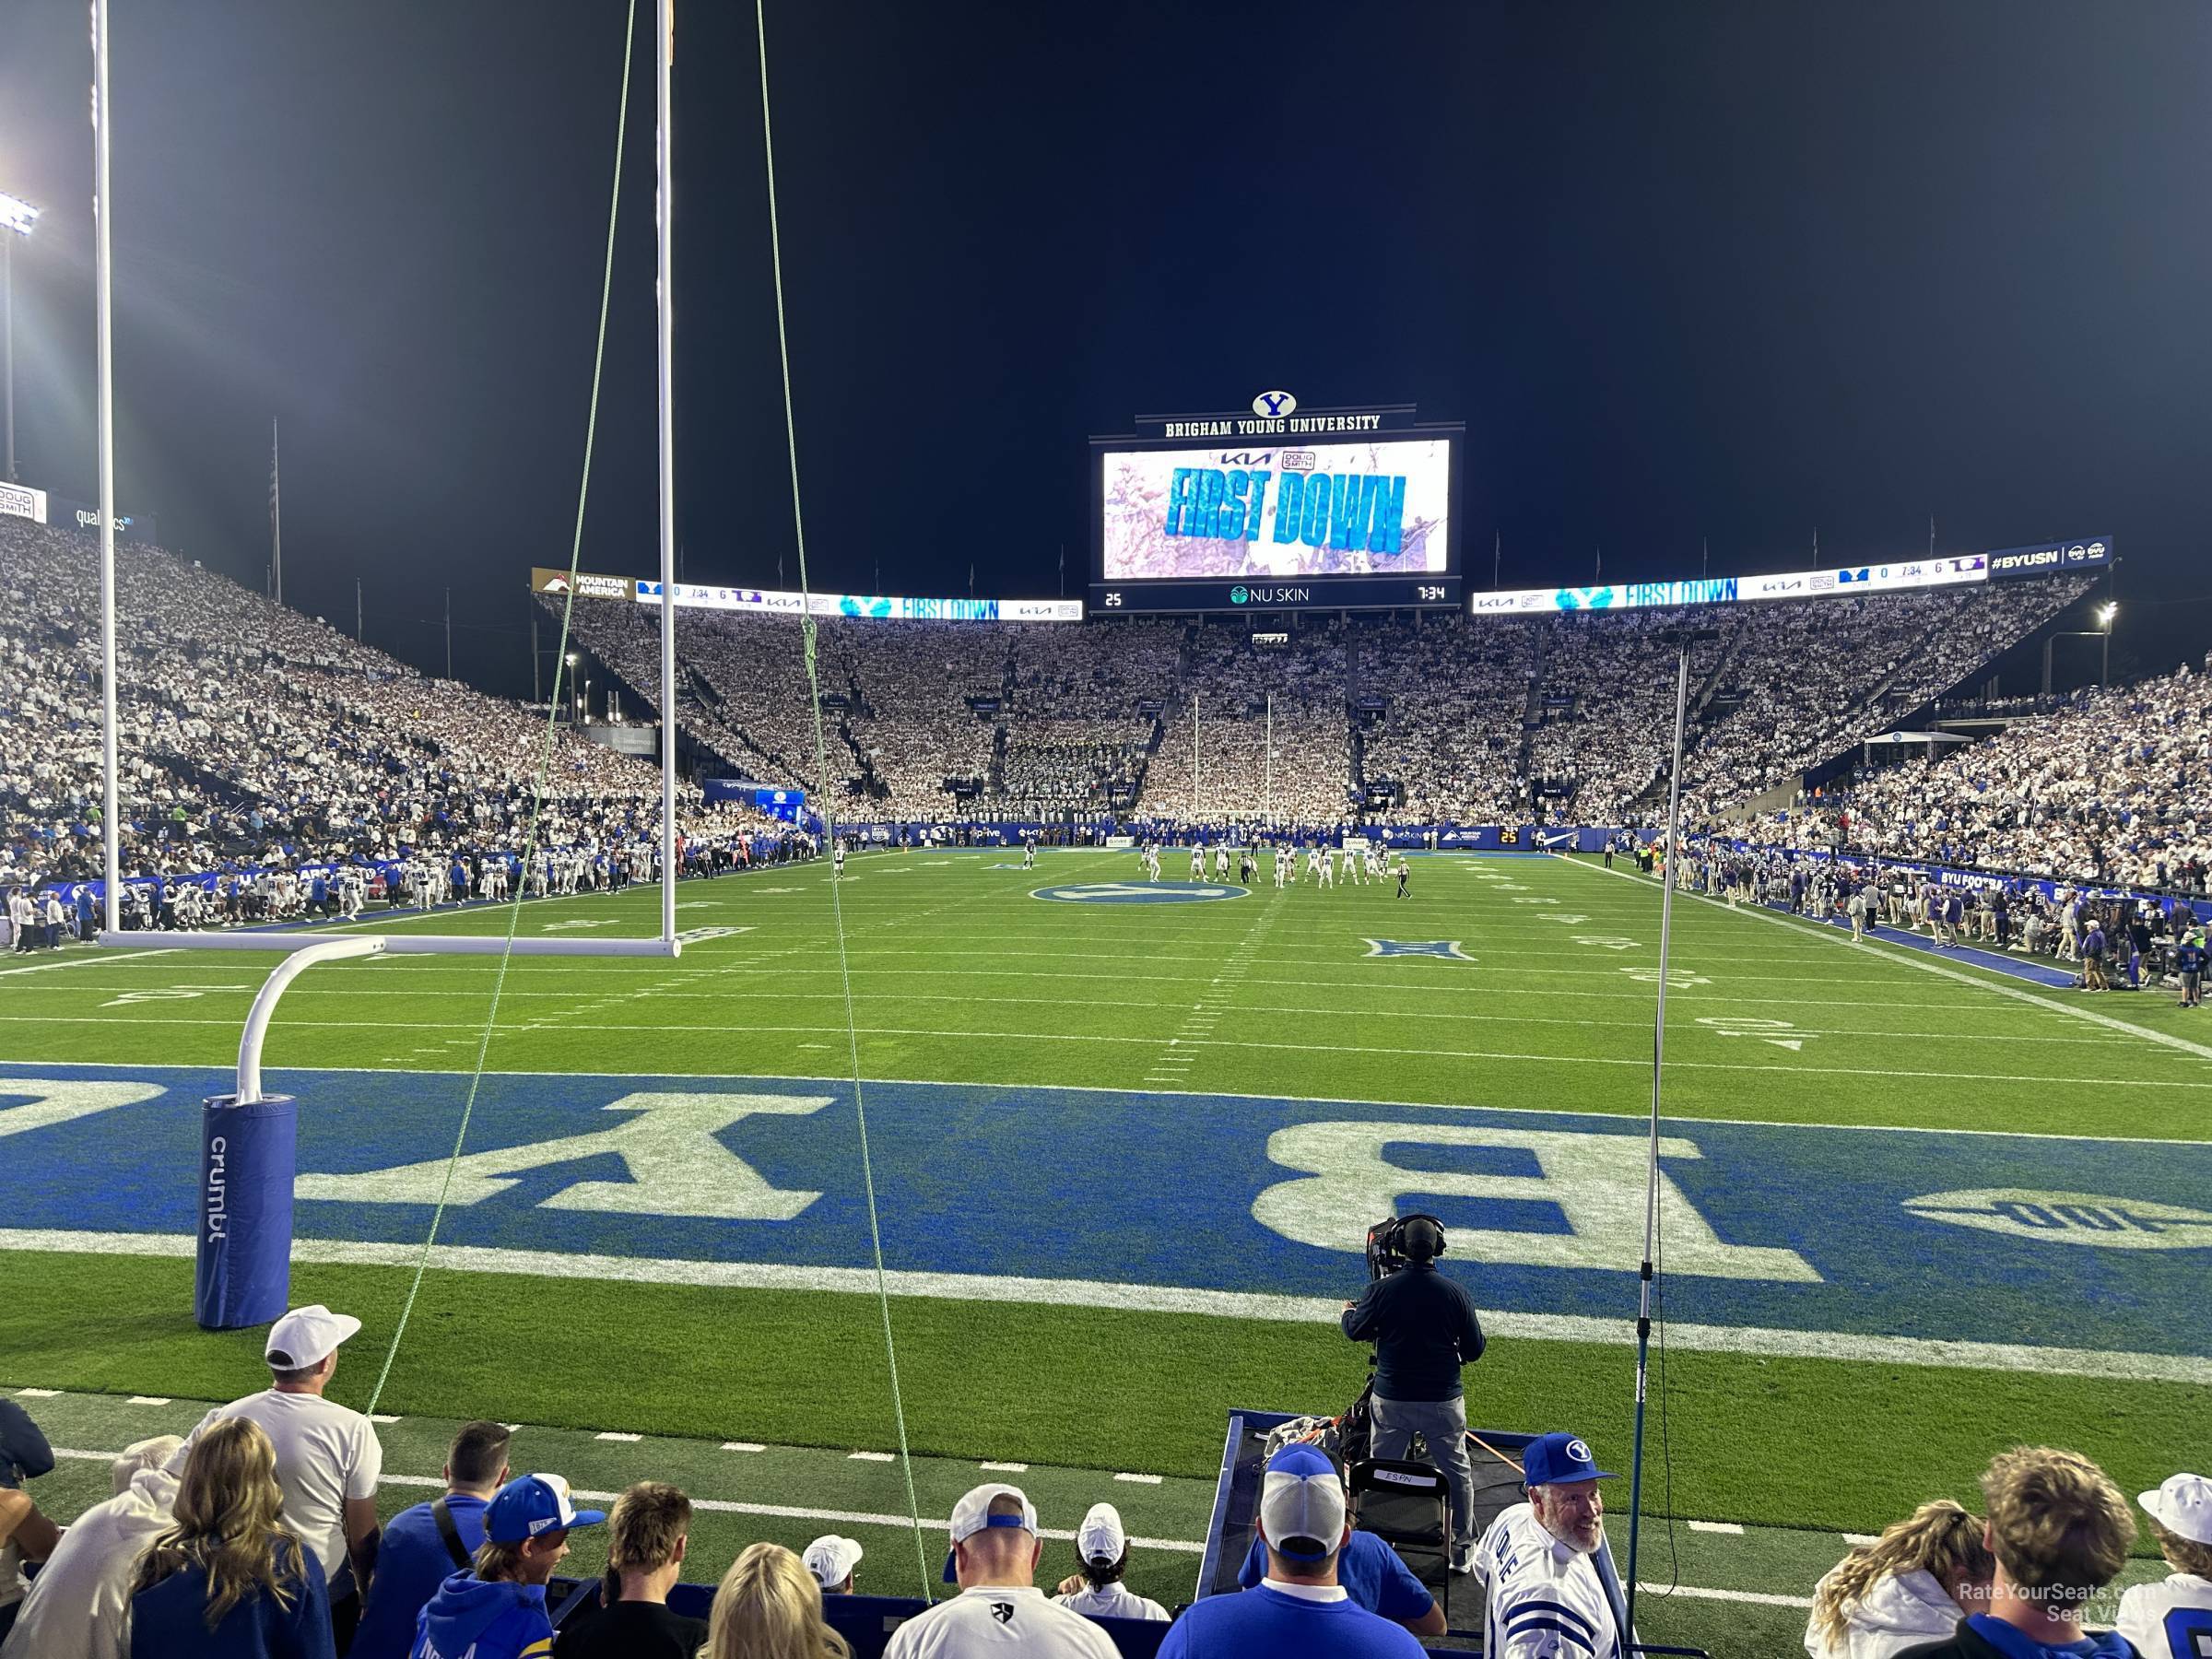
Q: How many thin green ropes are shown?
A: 2